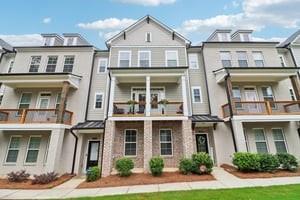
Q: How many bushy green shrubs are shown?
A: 8